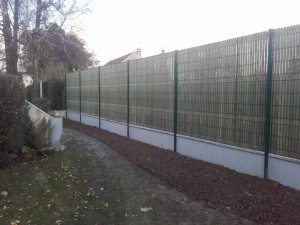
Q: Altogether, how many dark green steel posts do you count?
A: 6